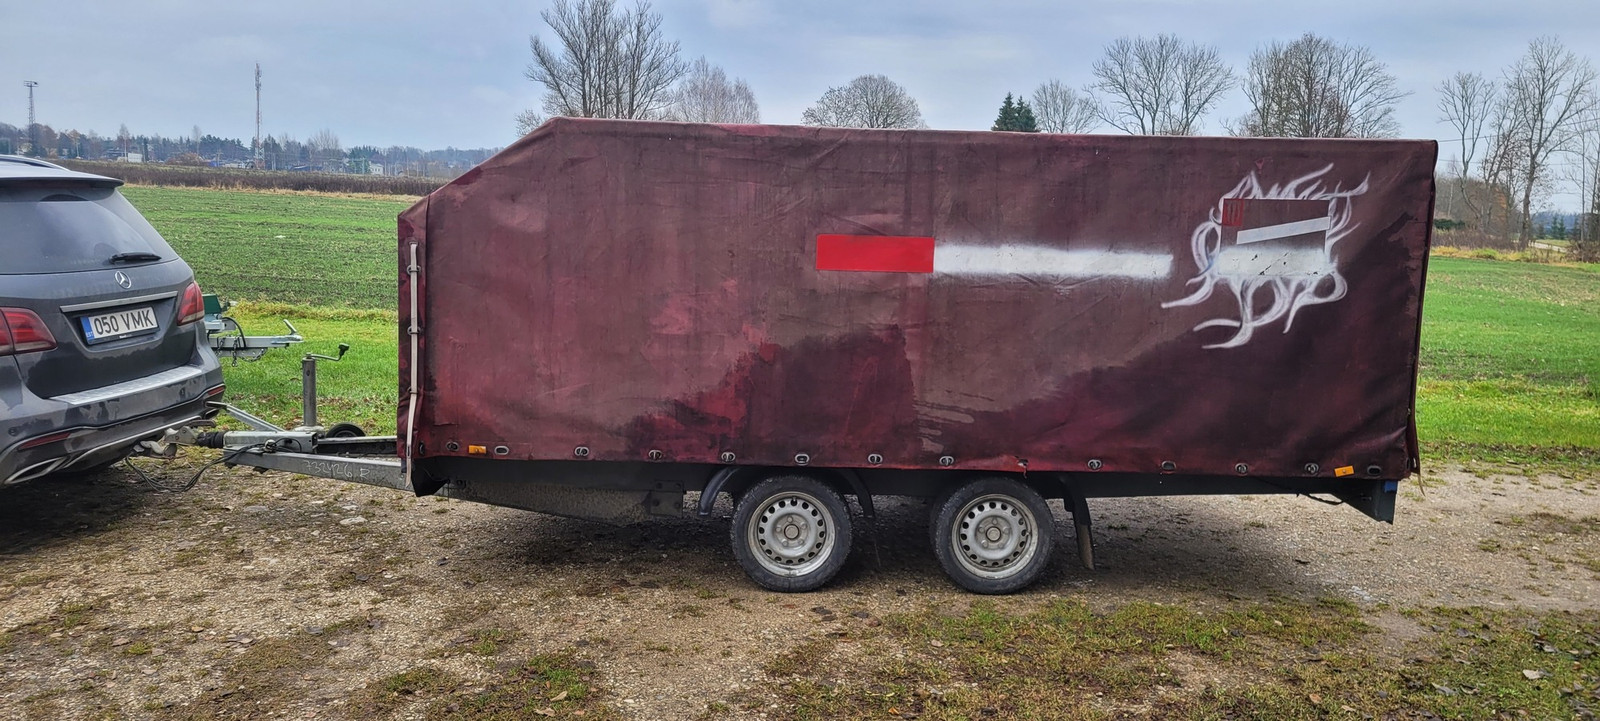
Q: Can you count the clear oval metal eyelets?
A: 13